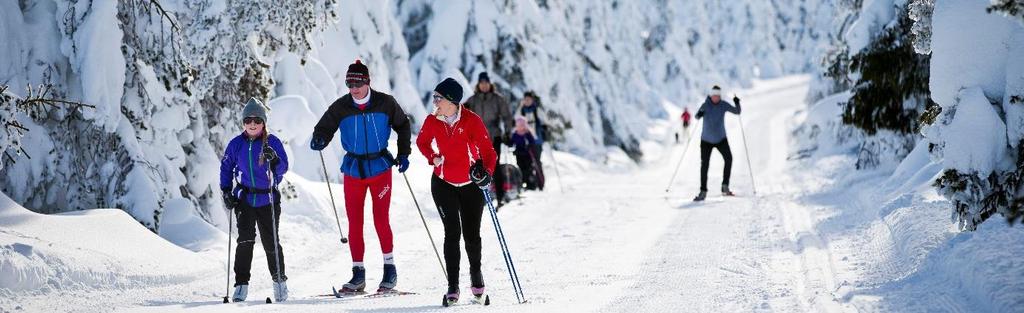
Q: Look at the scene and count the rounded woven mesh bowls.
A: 0